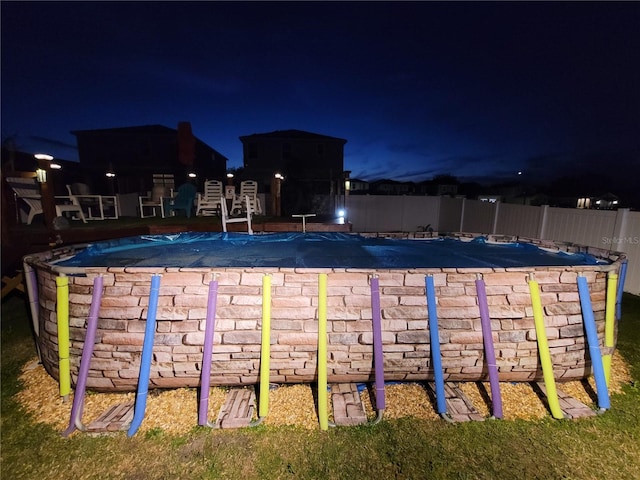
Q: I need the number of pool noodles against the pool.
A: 14